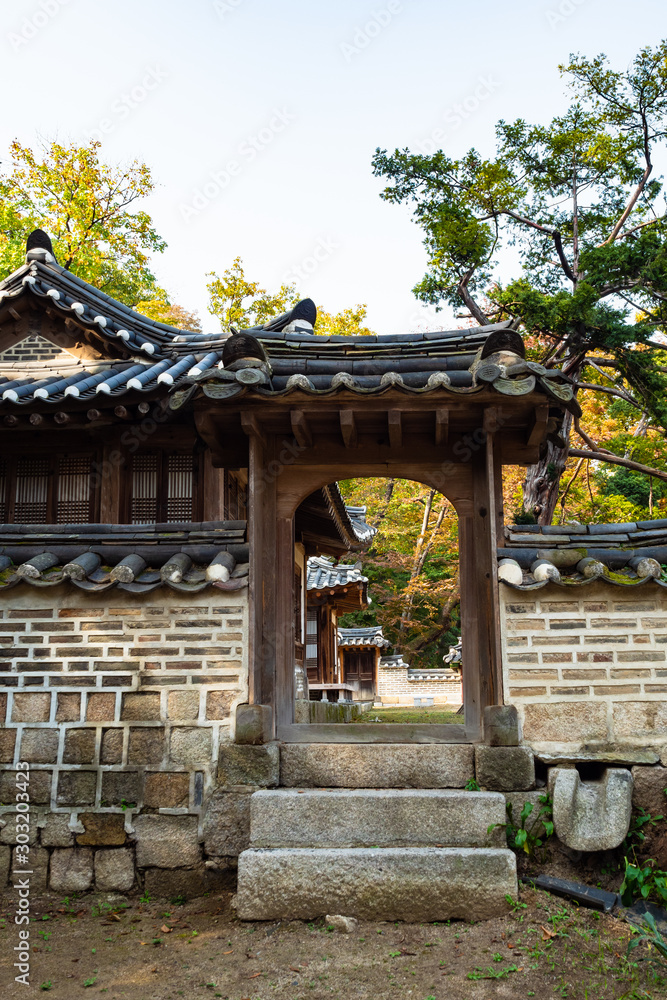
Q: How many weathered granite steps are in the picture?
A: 3